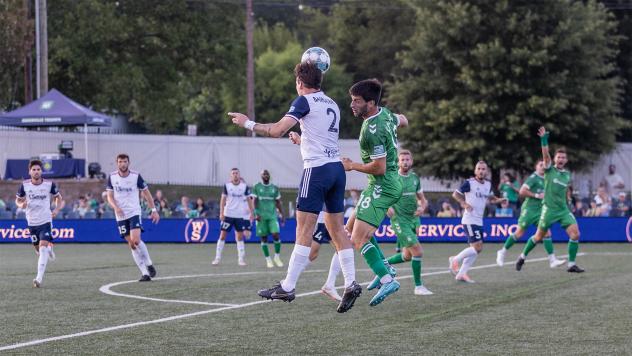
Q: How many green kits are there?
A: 5